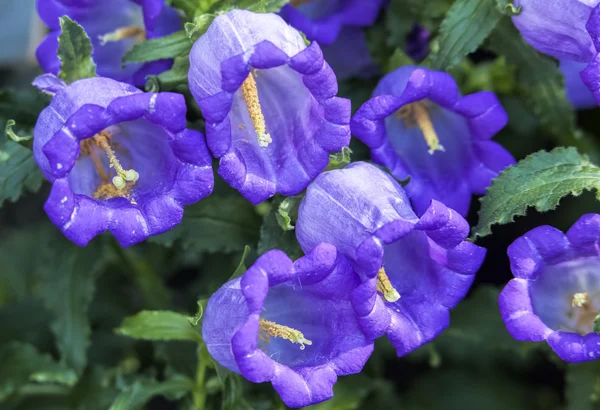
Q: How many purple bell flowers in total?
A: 9